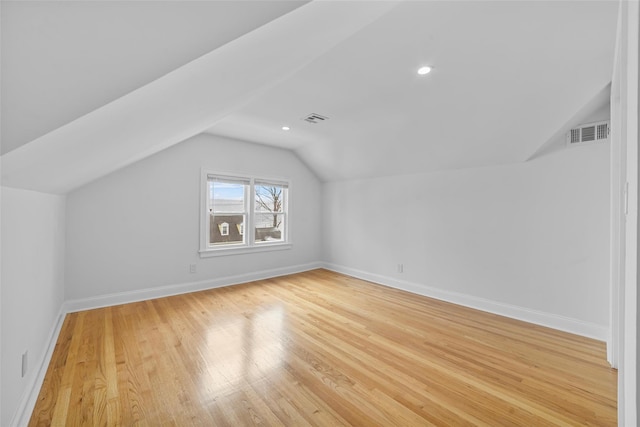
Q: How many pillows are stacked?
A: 0